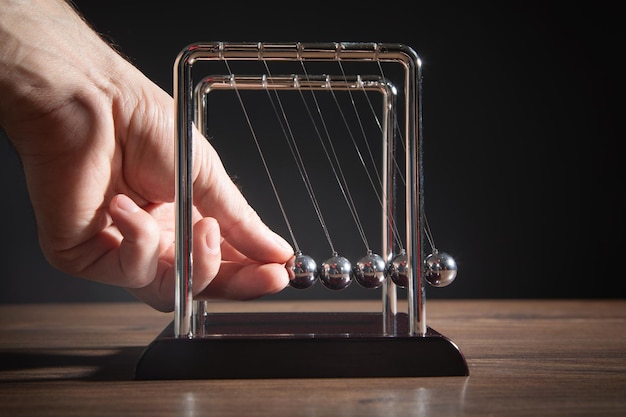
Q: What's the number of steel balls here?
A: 5